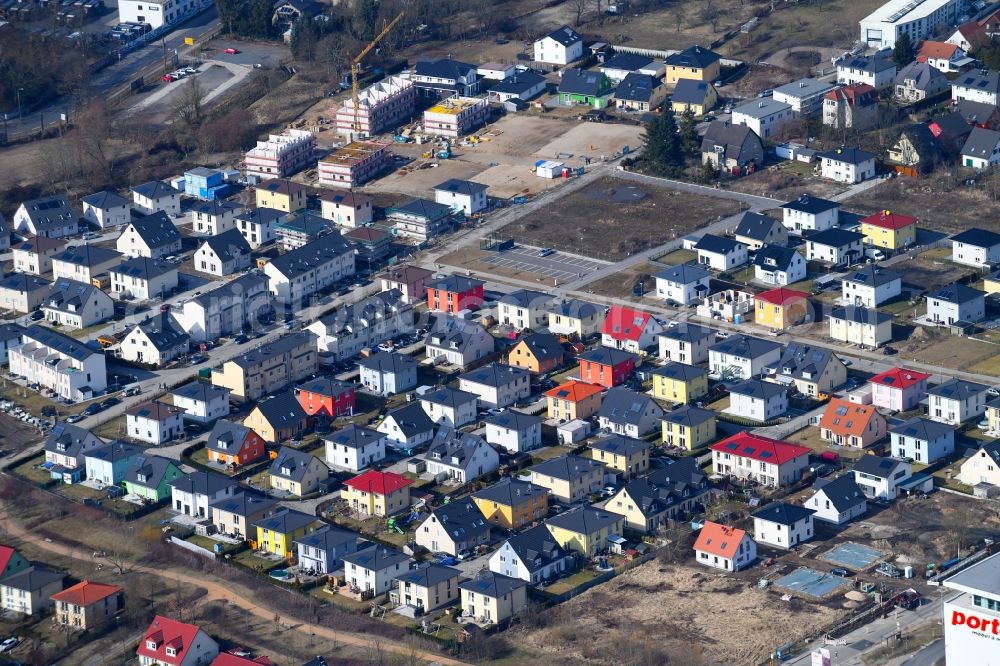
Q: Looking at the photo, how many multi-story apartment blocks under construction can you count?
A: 4